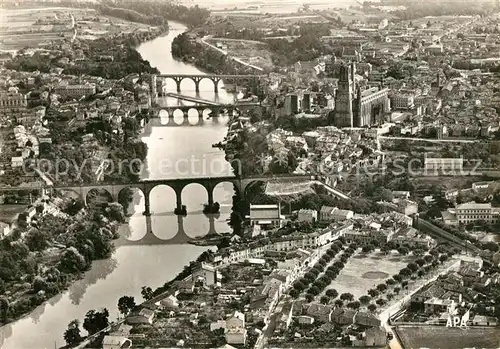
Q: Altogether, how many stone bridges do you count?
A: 3